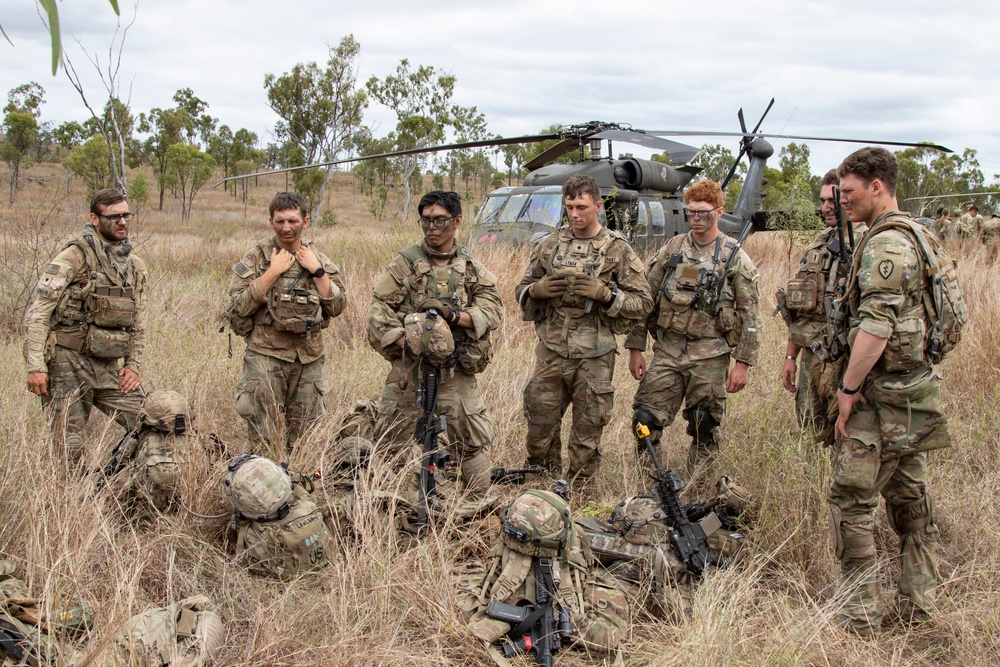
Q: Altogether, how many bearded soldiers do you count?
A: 1